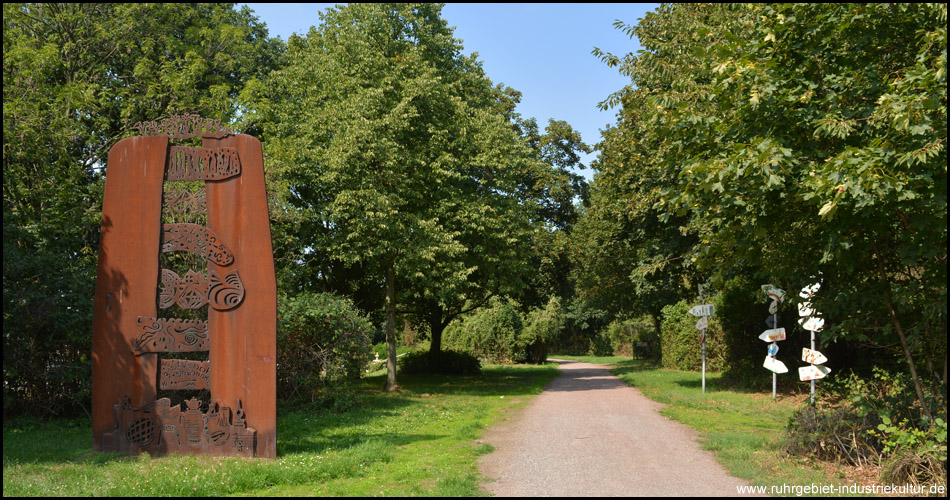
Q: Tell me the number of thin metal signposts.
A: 3